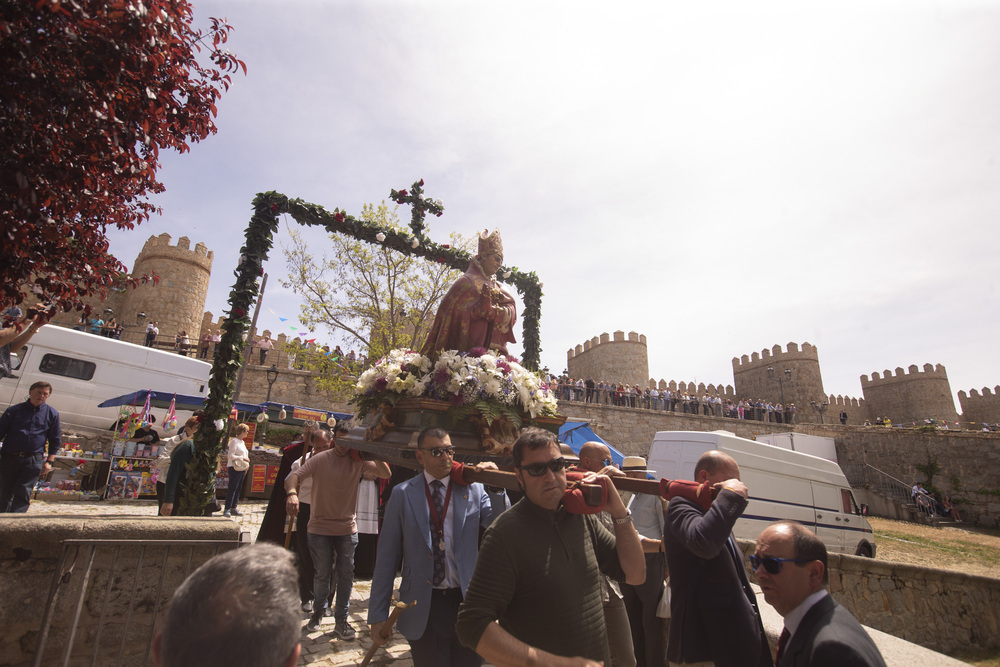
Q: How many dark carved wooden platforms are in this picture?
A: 1